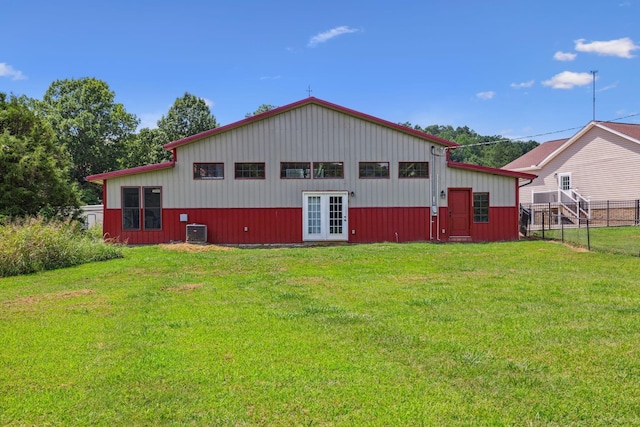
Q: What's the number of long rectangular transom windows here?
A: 6